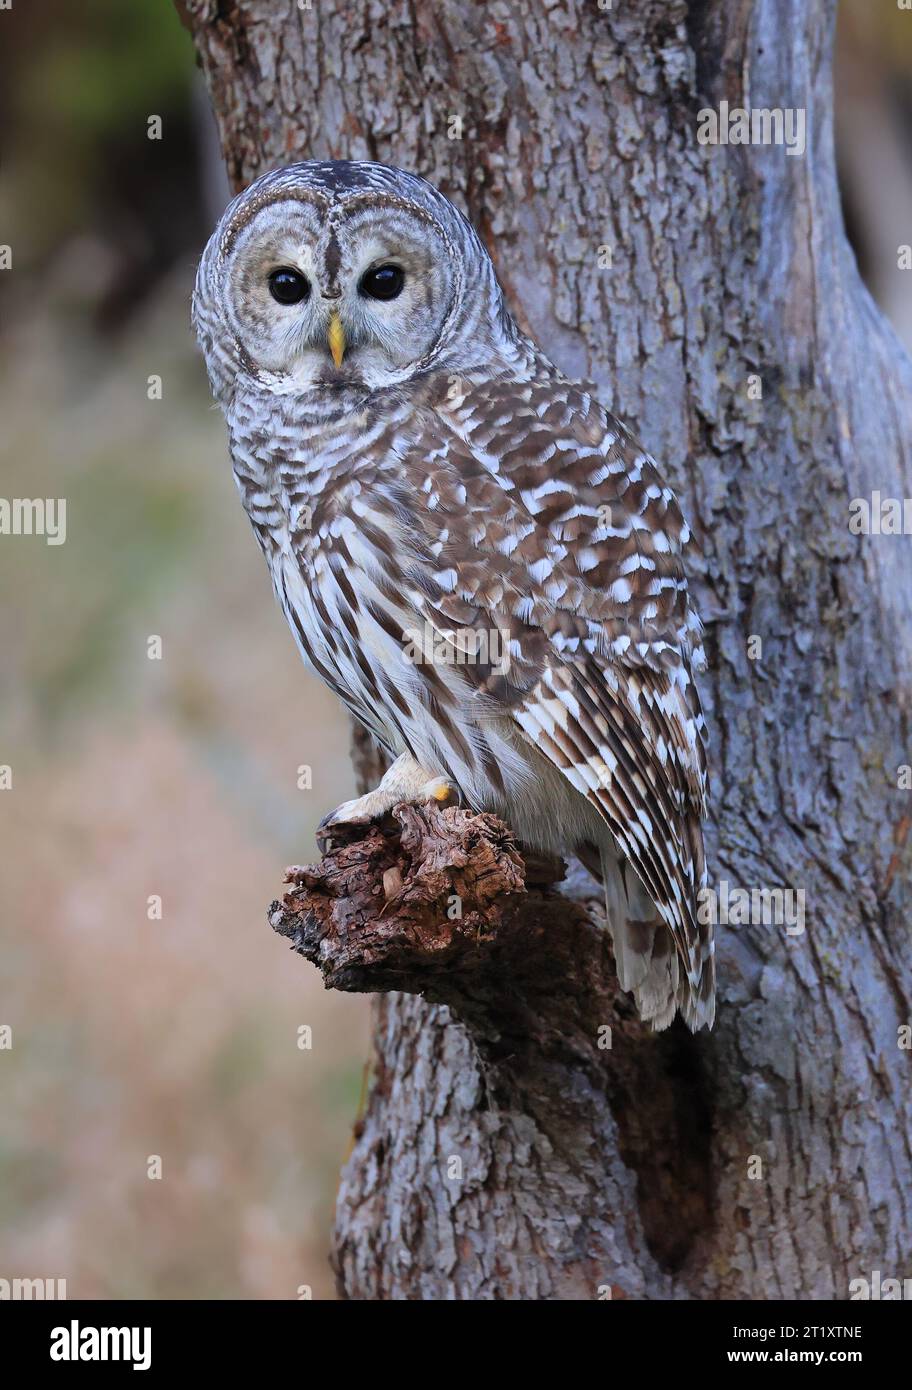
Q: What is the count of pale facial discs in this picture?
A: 2